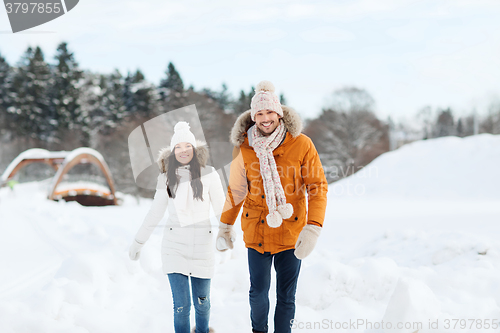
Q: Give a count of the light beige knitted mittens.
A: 2